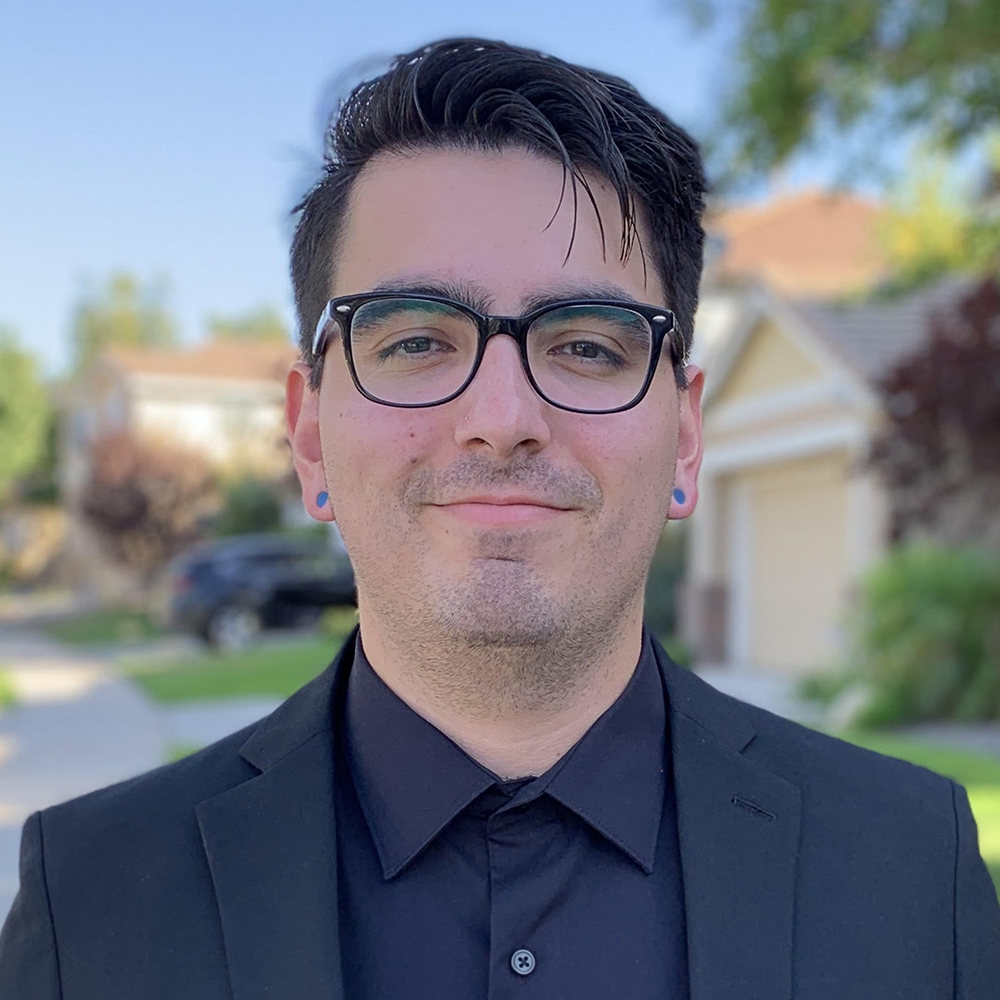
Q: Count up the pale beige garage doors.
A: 1